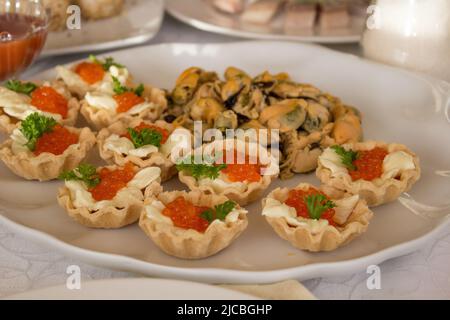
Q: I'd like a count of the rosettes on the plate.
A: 10